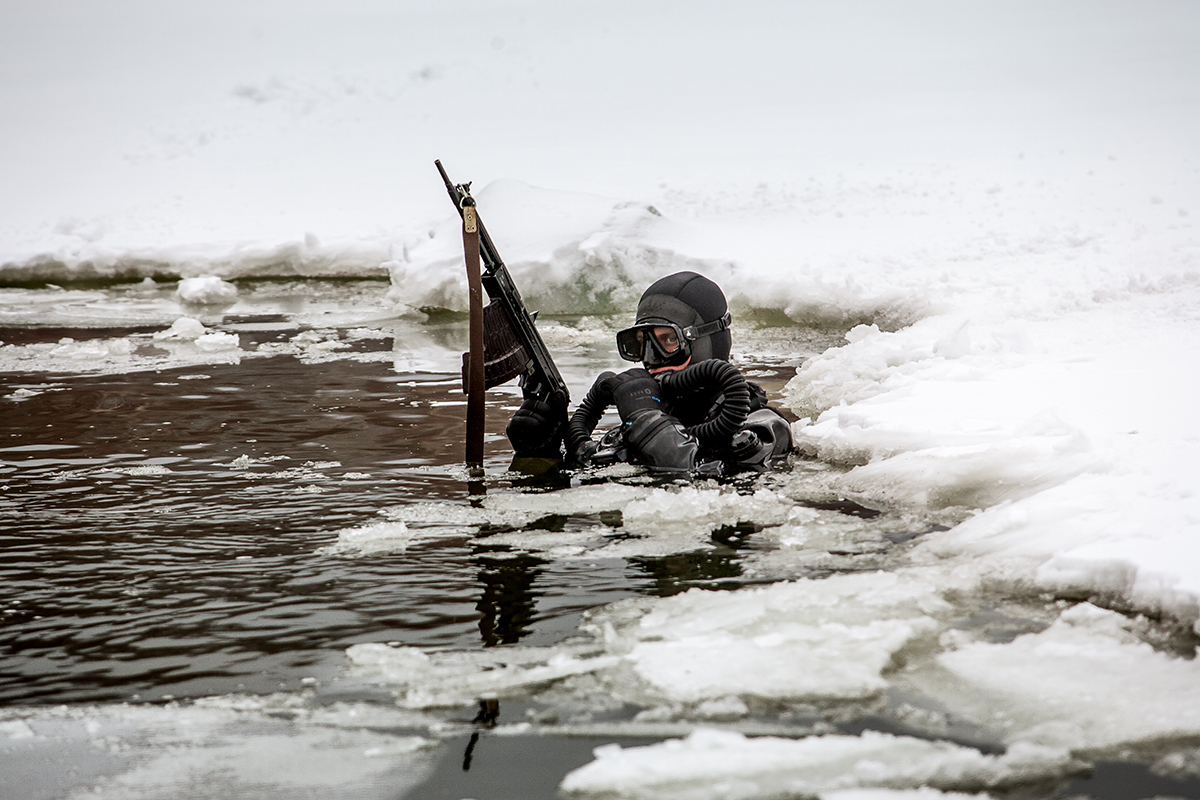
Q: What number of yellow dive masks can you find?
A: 0